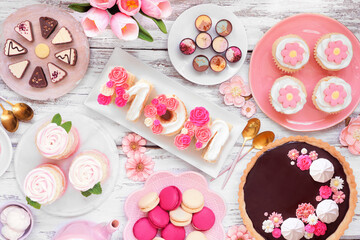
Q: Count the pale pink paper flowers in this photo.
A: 6